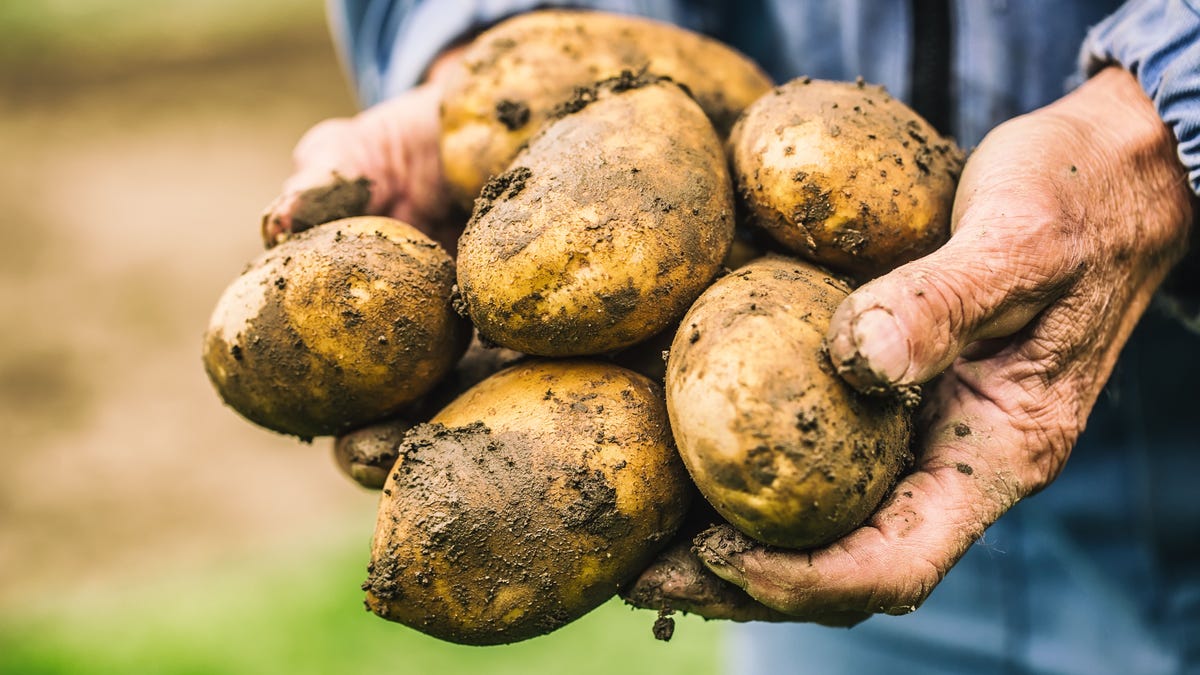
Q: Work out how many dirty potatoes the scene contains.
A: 6